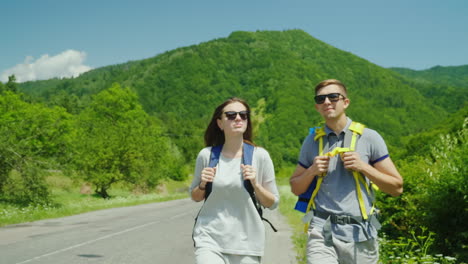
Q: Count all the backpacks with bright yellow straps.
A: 1